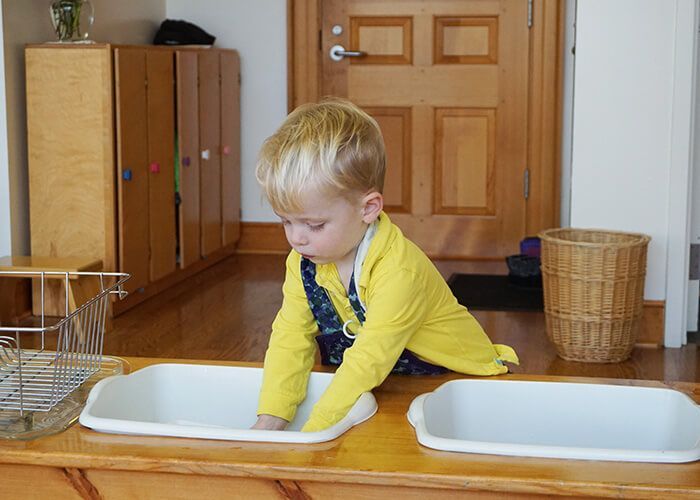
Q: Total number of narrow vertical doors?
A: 5